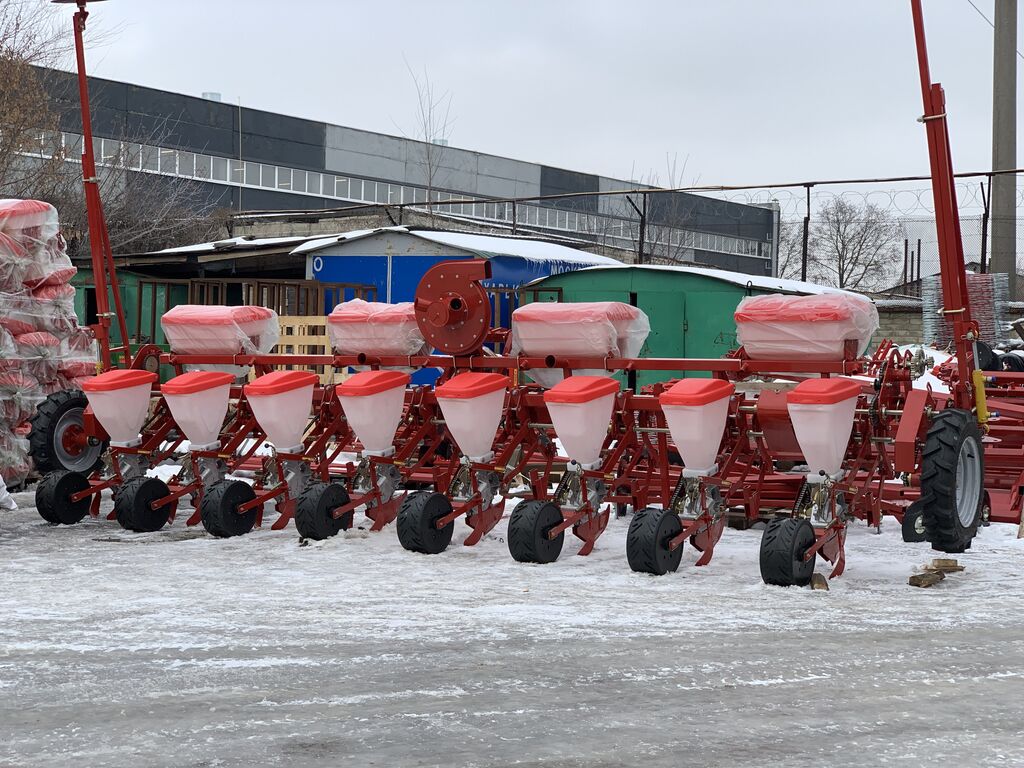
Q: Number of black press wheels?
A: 8